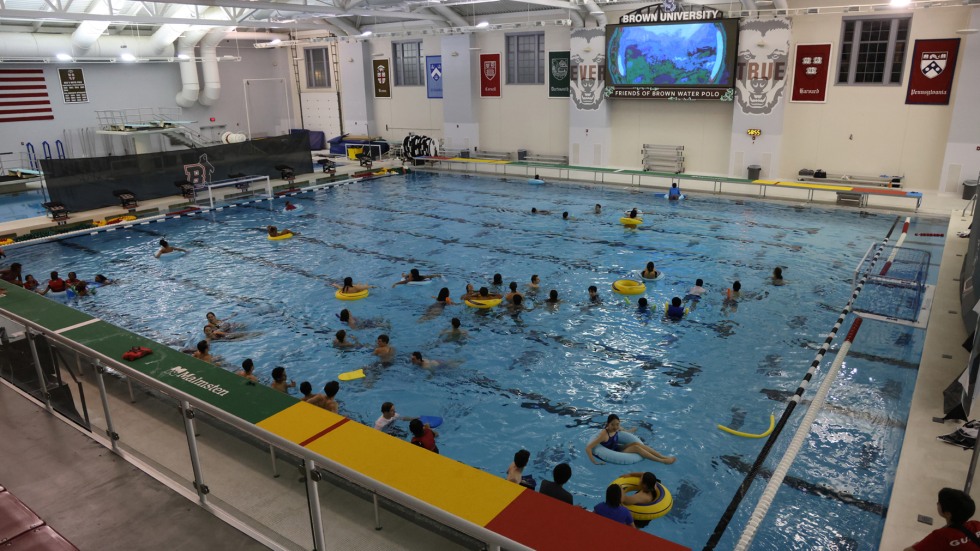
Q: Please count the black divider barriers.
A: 1